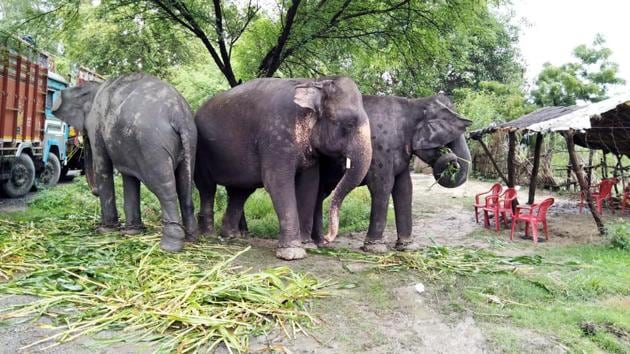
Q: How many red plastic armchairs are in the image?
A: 5